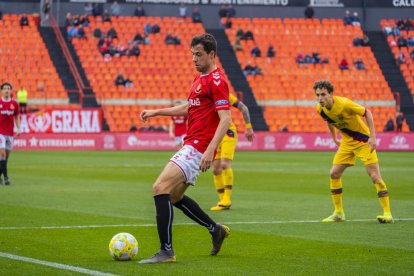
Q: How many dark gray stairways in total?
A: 3